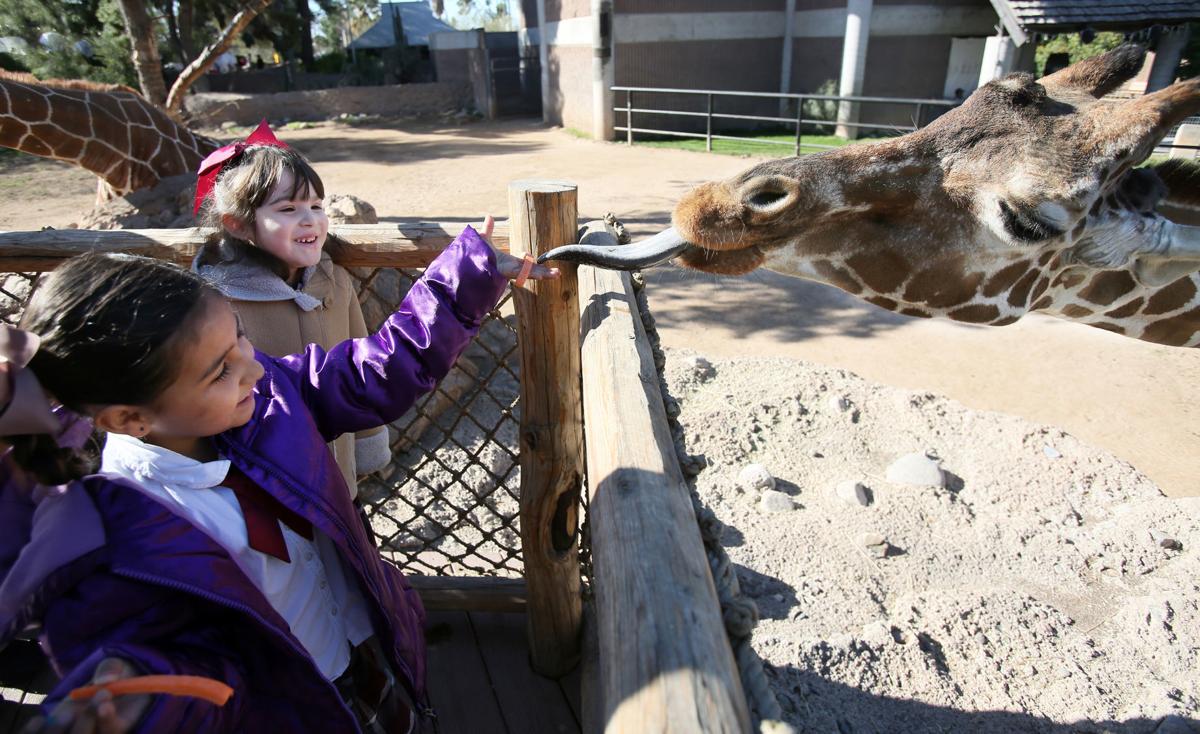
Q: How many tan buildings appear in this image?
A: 1